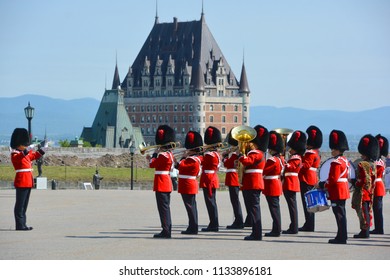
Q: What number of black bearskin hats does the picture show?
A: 12